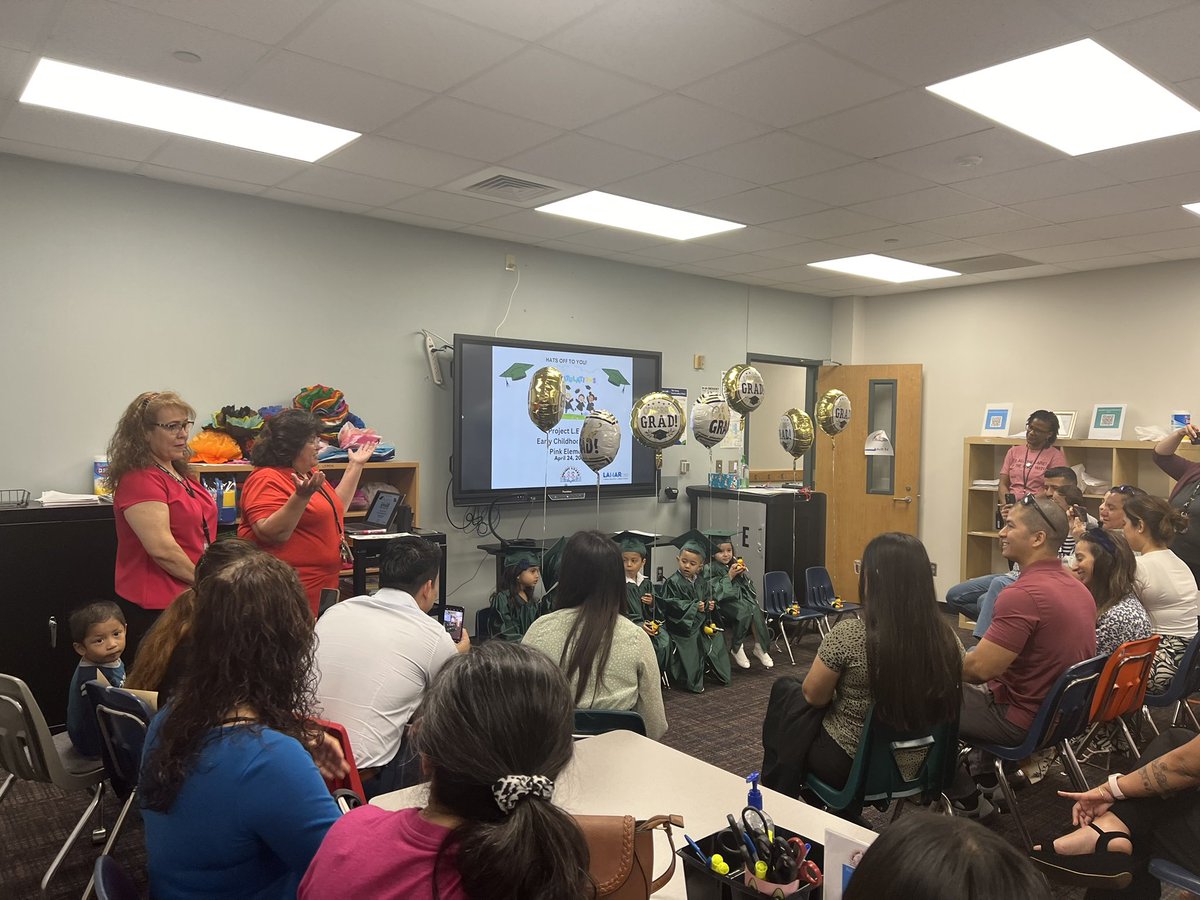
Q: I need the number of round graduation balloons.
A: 7